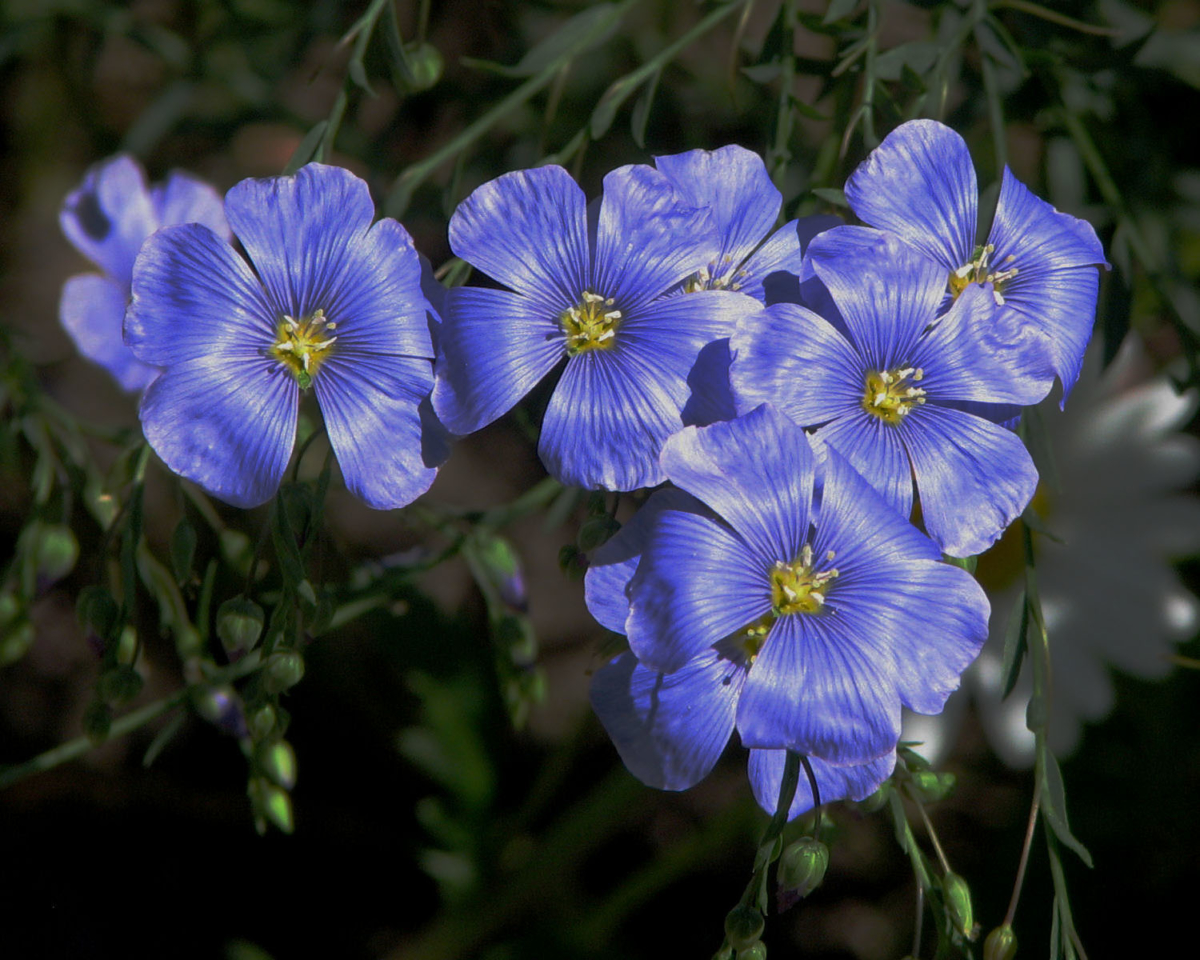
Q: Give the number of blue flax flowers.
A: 8